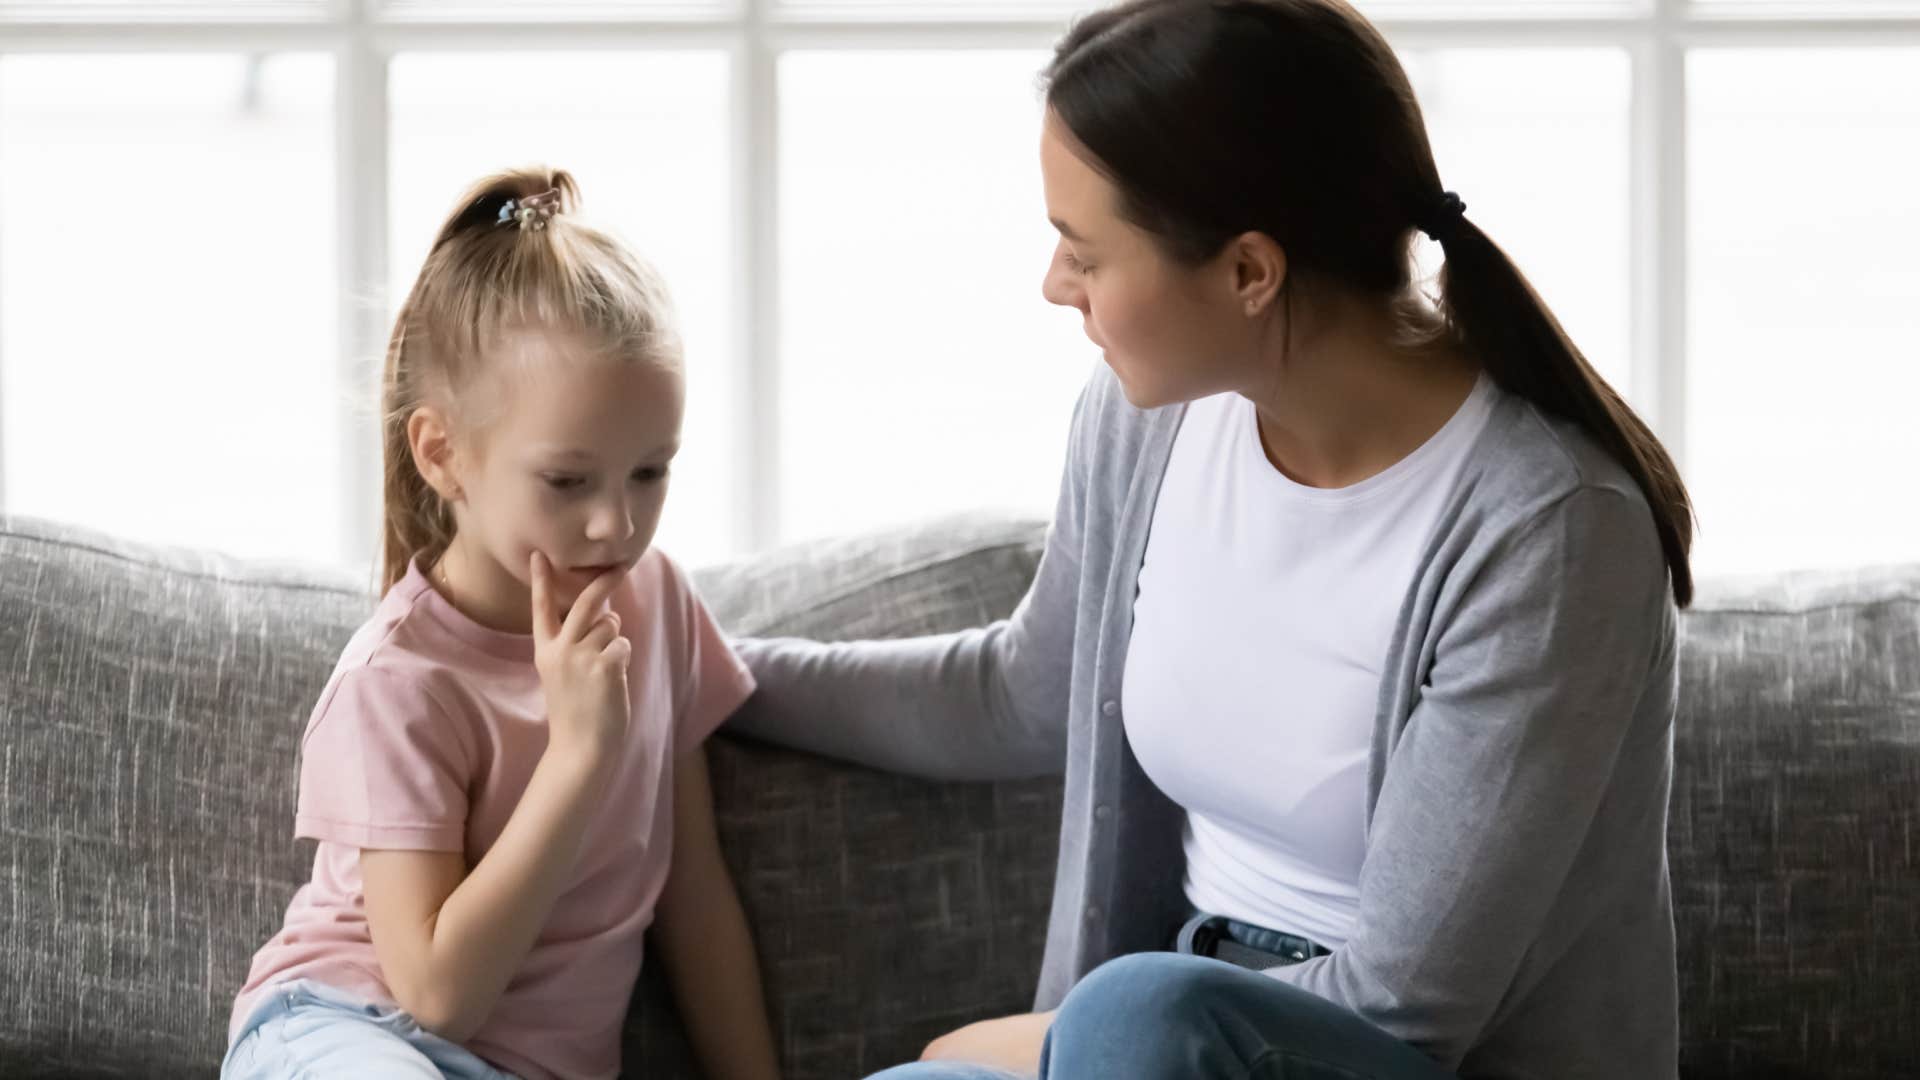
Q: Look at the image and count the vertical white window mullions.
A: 3